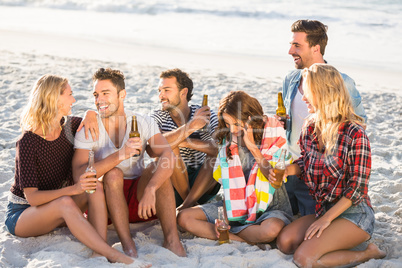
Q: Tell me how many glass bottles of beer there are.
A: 6